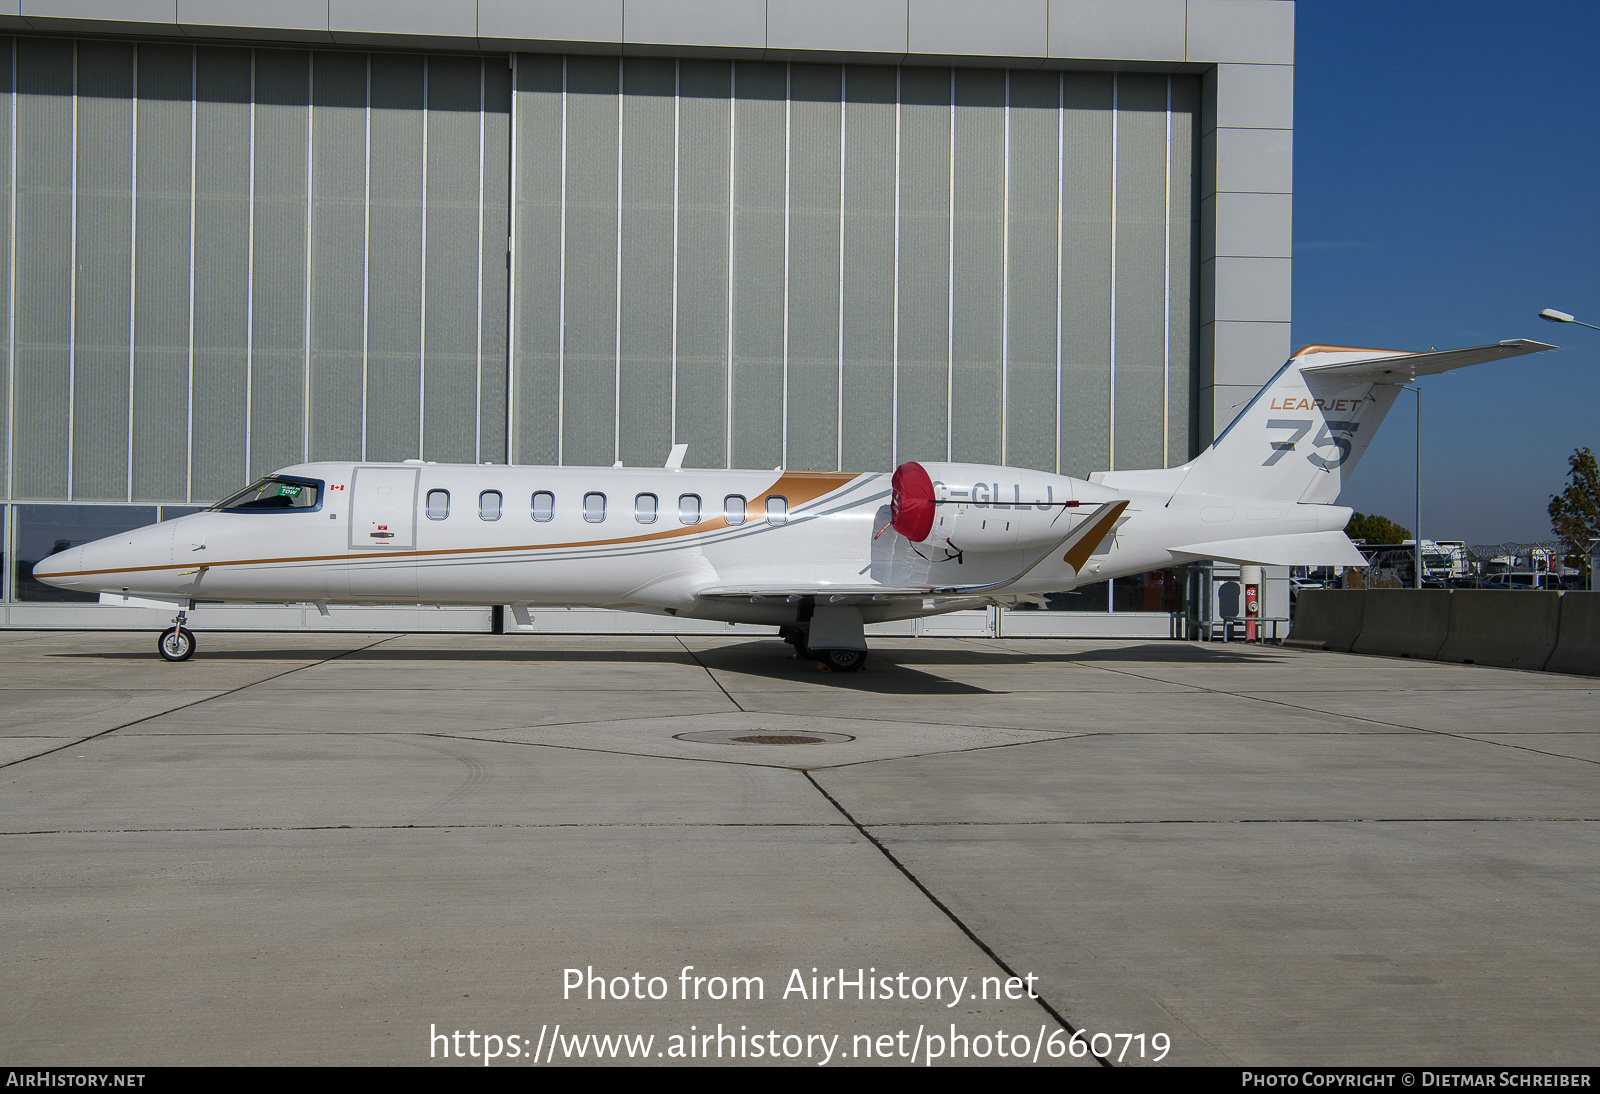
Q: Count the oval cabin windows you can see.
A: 8